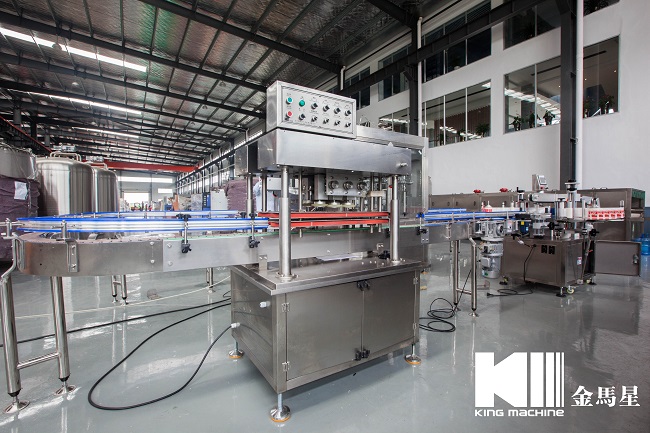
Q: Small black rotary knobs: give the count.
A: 9